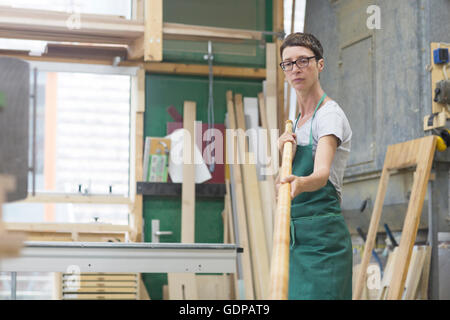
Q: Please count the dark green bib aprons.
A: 1